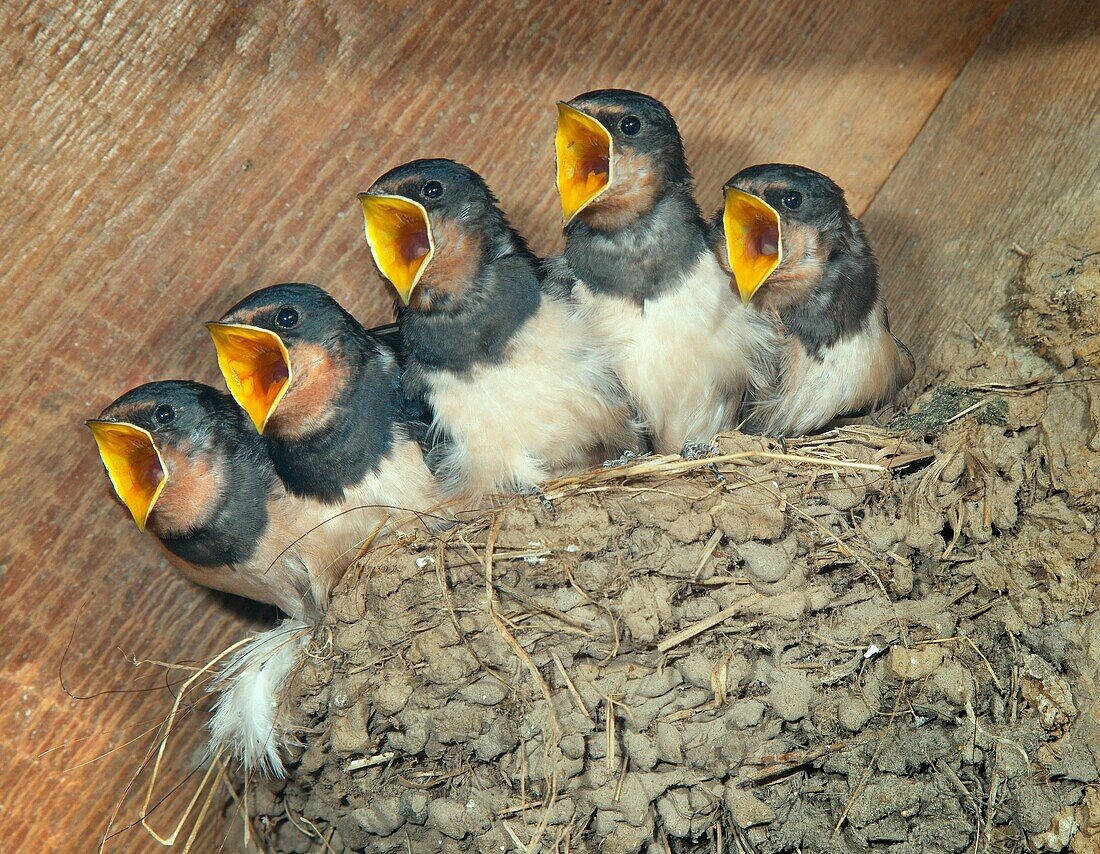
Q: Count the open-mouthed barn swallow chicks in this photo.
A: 5